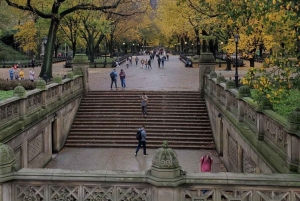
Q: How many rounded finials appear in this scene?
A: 12